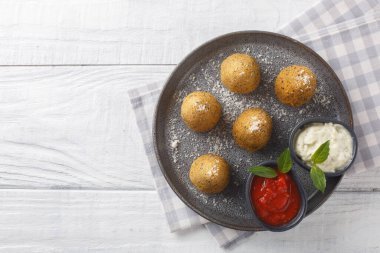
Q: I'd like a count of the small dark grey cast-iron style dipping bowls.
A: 2